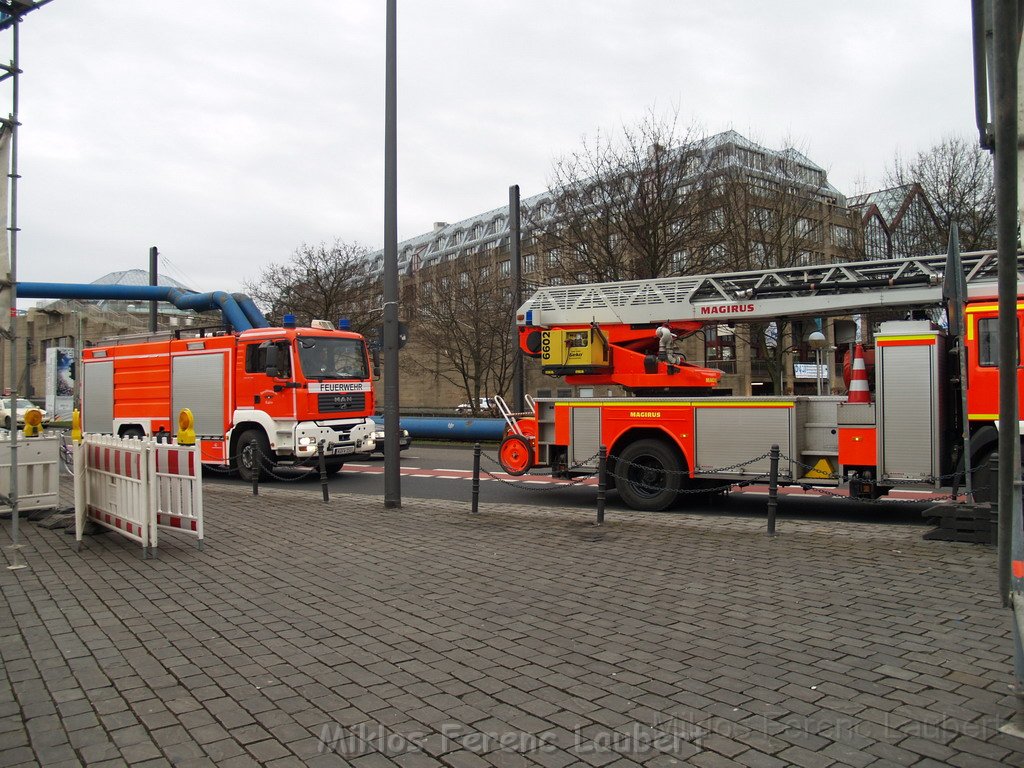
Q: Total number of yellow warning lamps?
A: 3